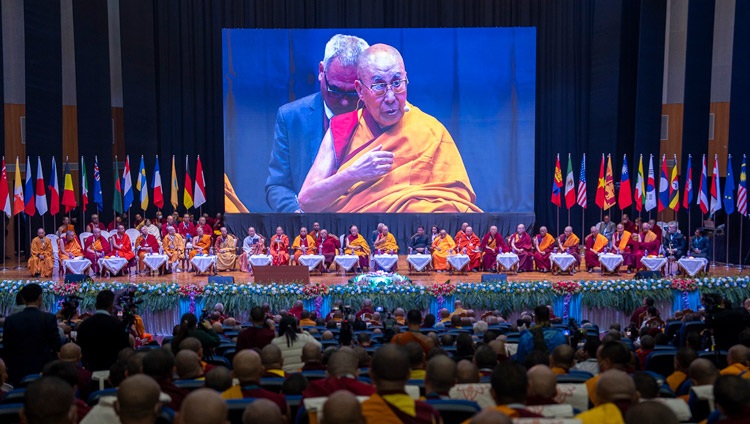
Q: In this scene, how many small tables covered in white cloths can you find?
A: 15